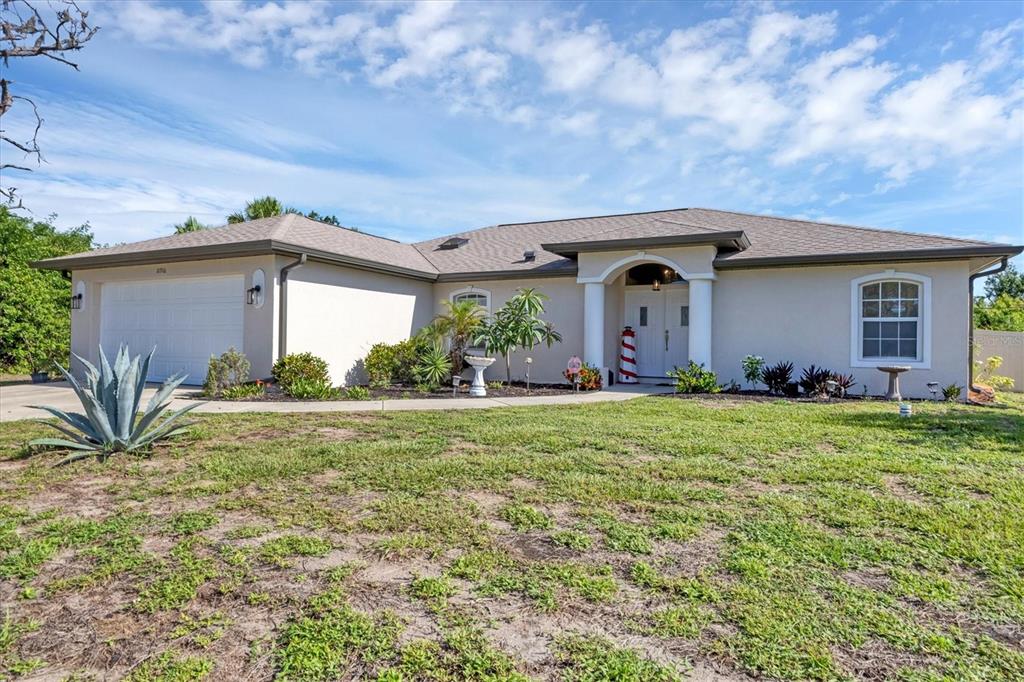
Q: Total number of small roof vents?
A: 2